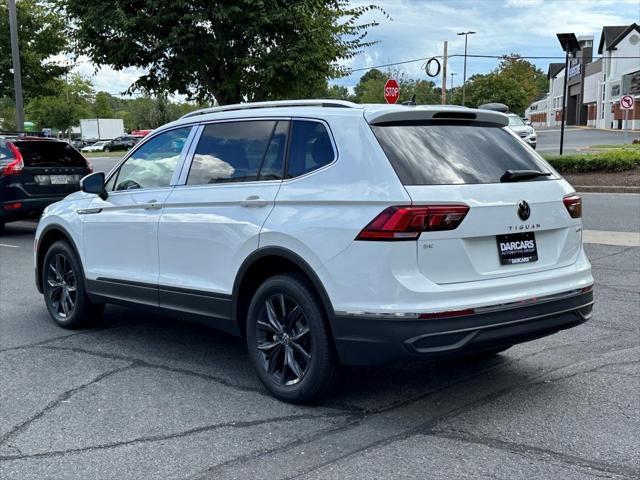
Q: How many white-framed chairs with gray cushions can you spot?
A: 0